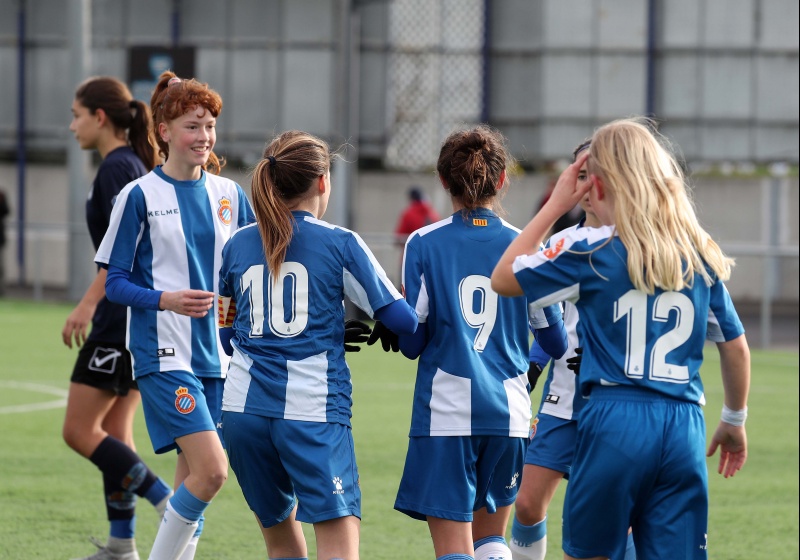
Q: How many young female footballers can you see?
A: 6